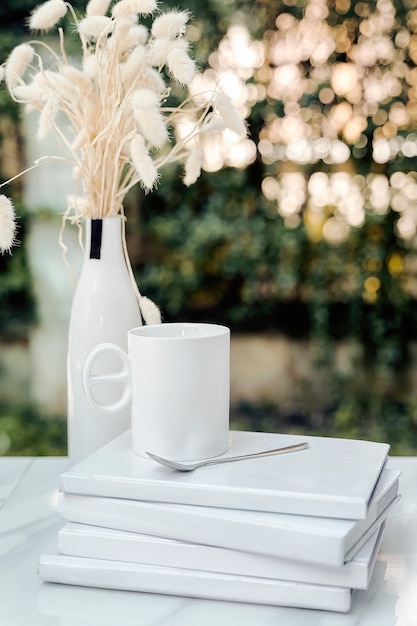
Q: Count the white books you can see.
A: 4